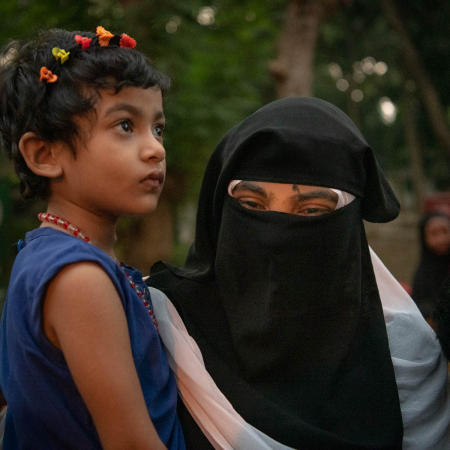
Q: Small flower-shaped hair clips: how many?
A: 5